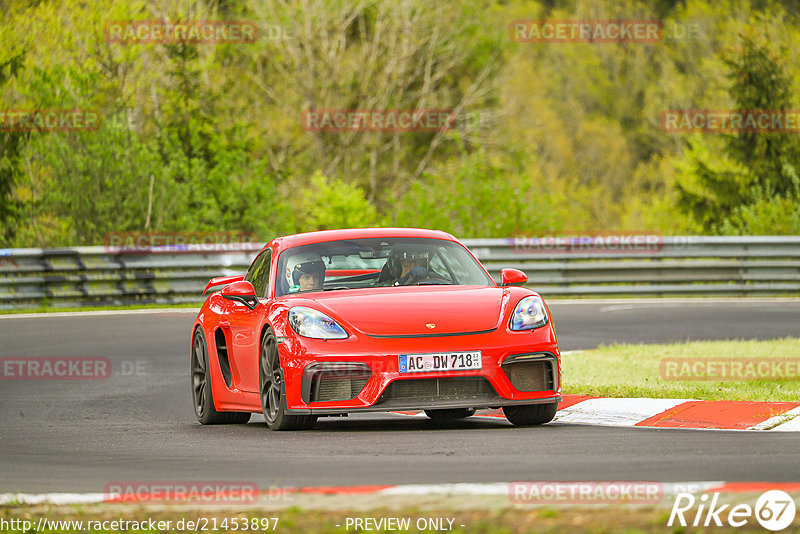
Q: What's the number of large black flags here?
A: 0